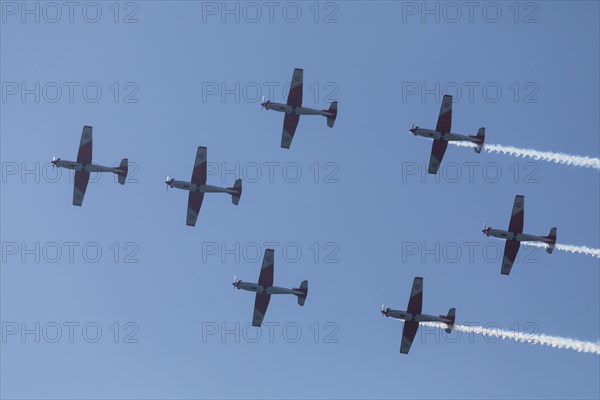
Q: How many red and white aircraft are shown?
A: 7